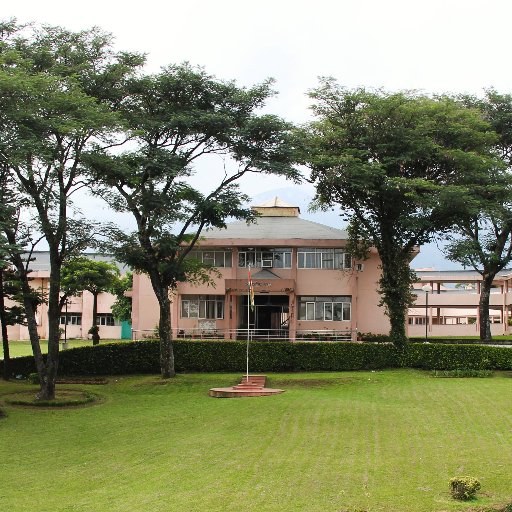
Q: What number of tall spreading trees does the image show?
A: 4